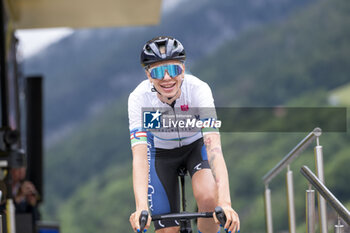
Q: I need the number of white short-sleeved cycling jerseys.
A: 1